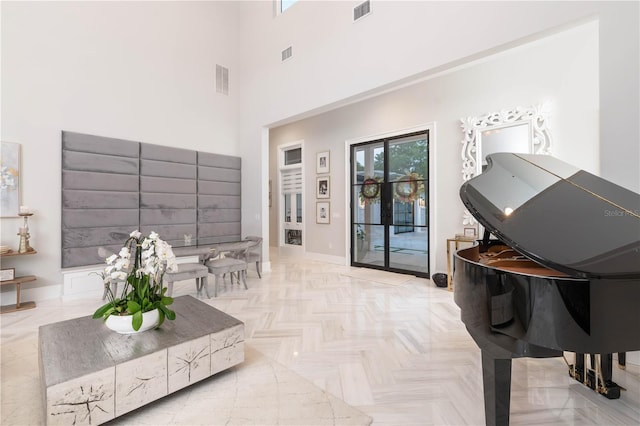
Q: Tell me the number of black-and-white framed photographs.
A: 3